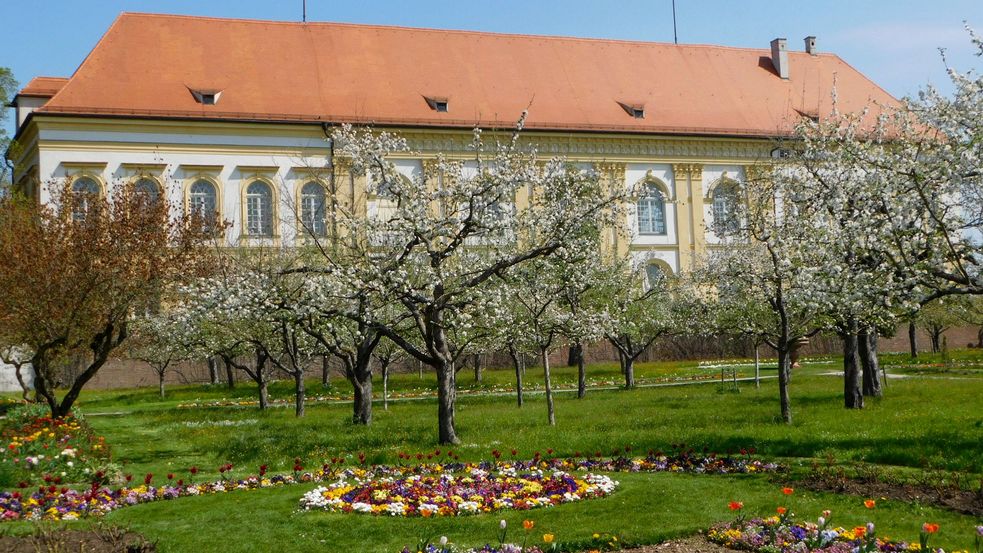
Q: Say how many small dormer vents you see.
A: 4